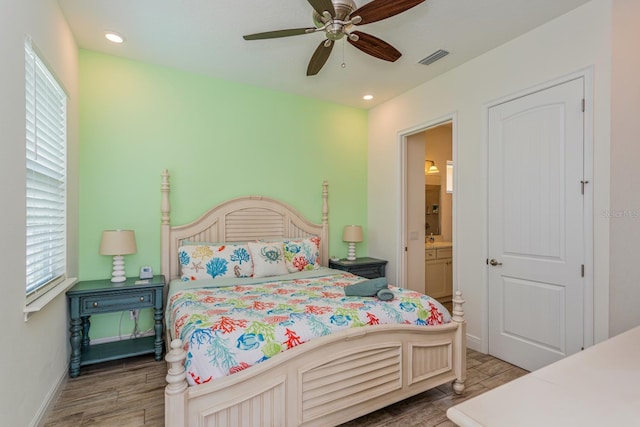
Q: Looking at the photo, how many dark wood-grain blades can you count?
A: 5